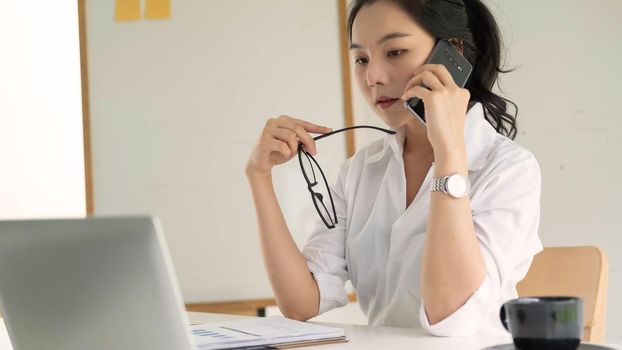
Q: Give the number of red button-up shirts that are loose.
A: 0